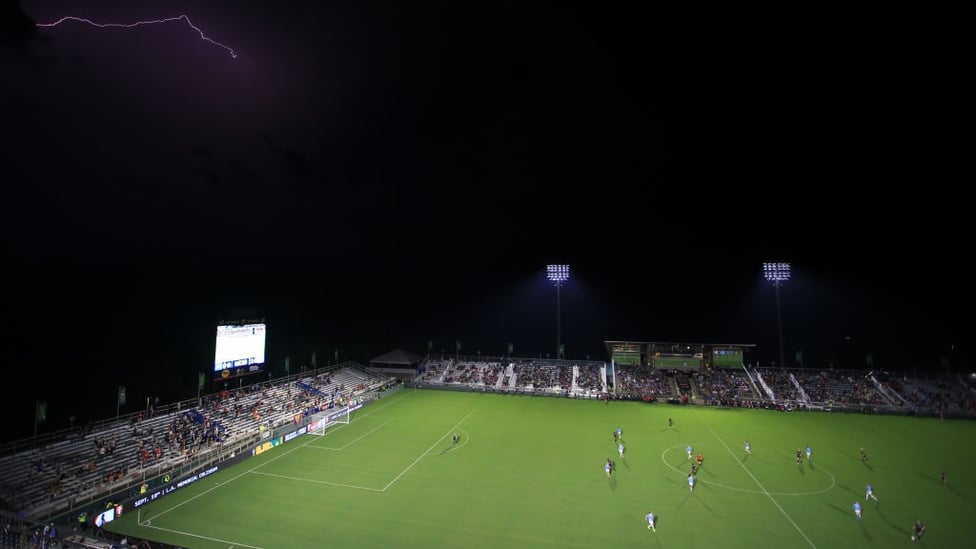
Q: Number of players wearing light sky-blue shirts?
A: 10